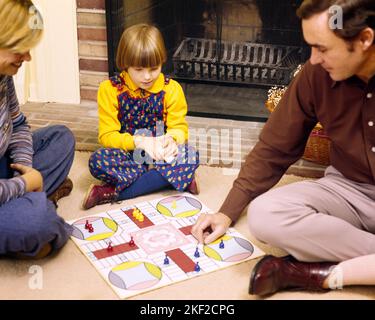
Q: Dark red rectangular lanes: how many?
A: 4